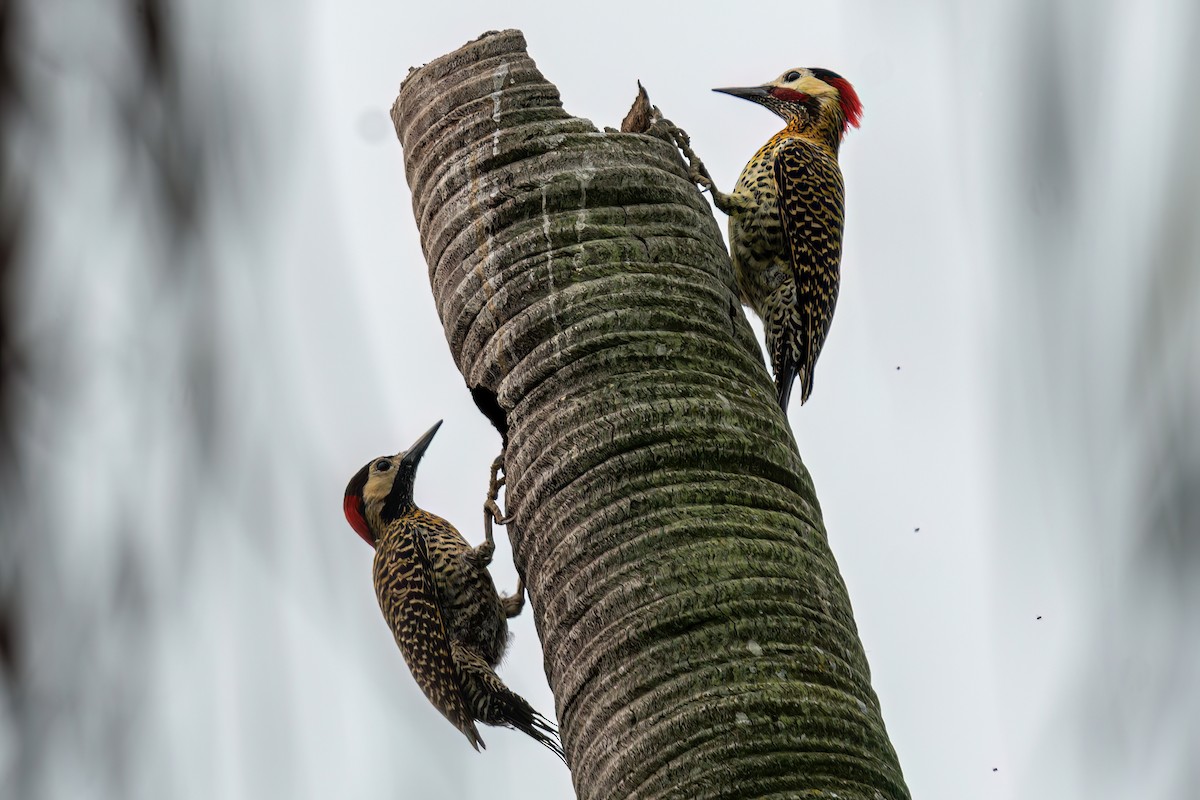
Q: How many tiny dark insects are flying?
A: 4